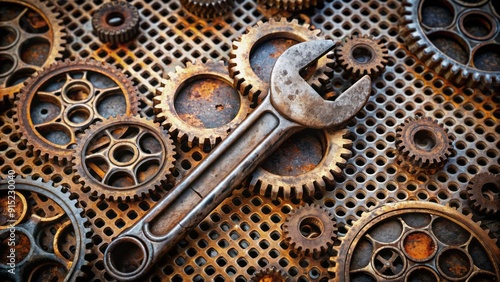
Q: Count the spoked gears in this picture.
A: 6